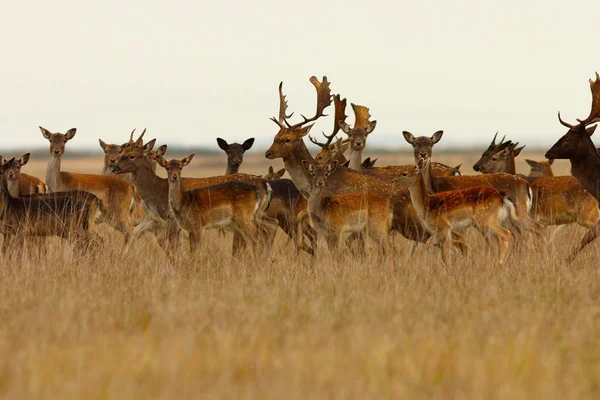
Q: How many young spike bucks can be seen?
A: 2